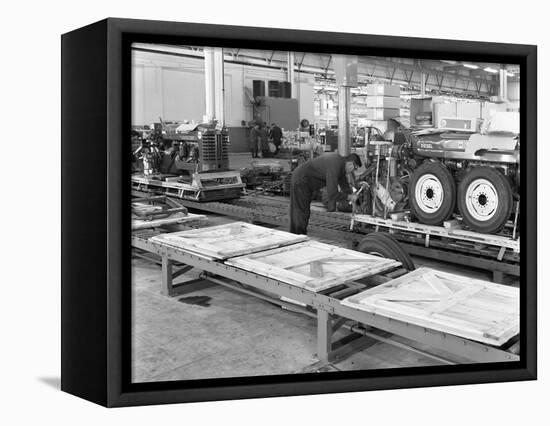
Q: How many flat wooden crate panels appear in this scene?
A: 3